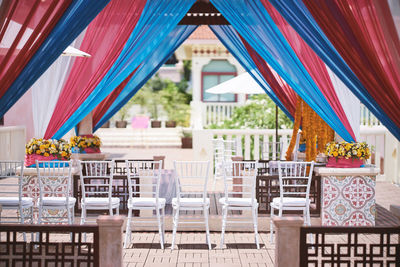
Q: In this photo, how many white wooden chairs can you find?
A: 7